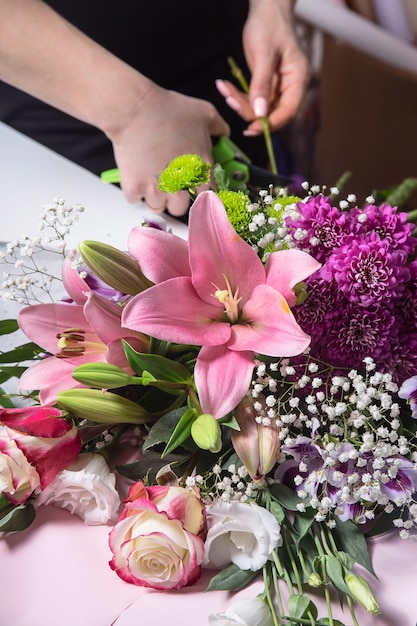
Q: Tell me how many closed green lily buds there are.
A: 4